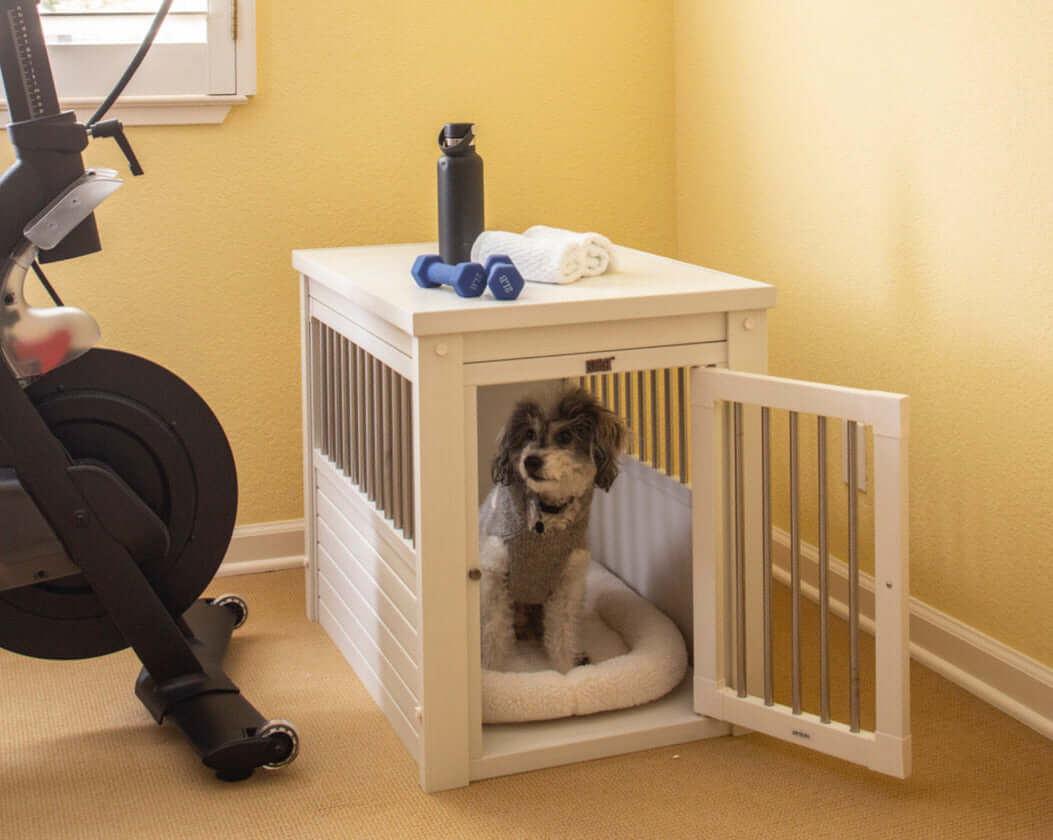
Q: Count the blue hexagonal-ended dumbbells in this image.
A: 2